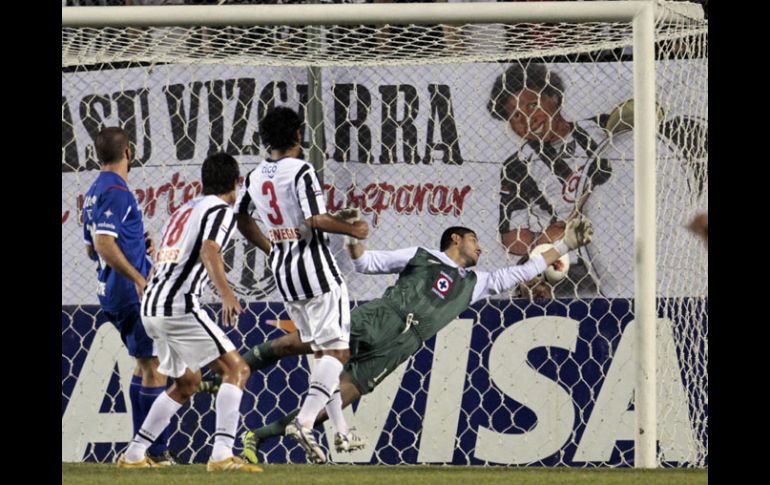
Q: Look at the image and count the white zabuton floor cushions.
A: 0